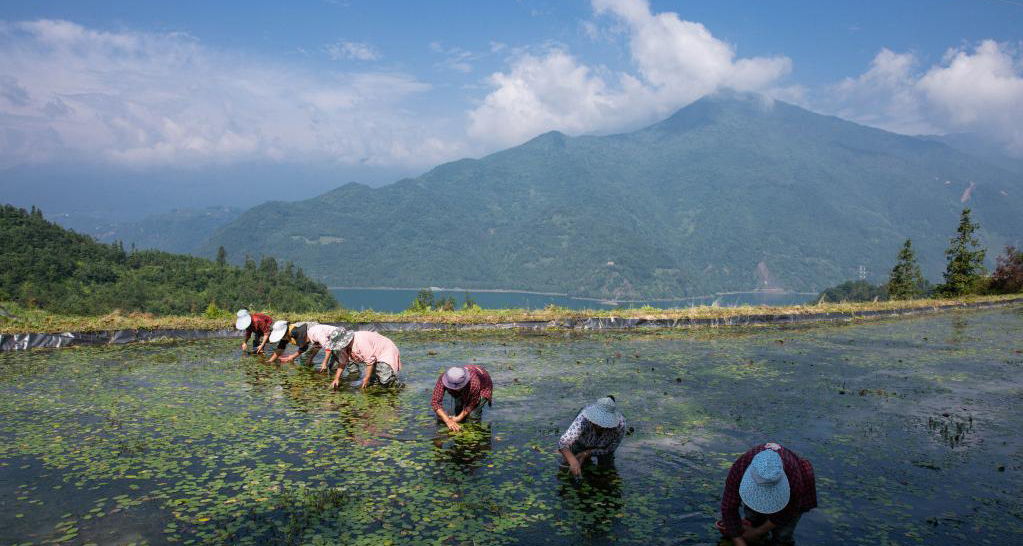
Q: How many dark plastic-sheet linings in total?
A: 1